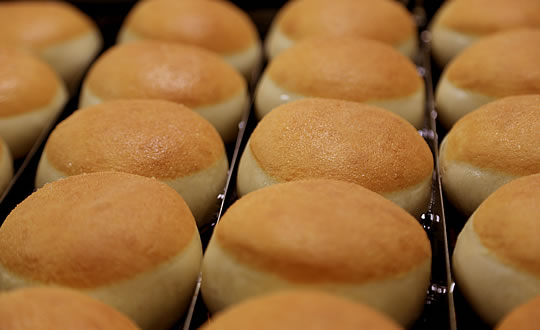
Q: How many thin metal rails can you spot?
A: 3